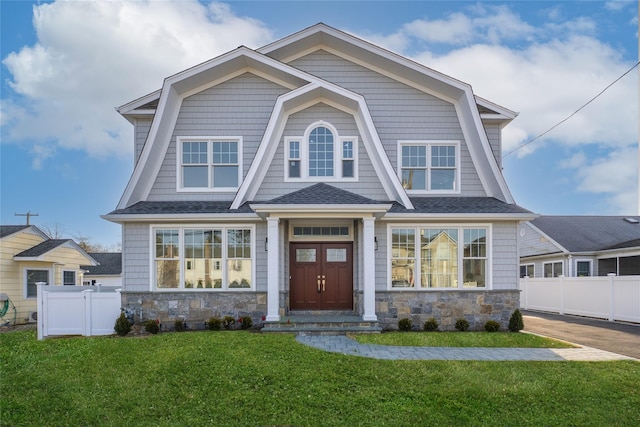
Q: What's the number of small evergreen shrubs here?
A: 11